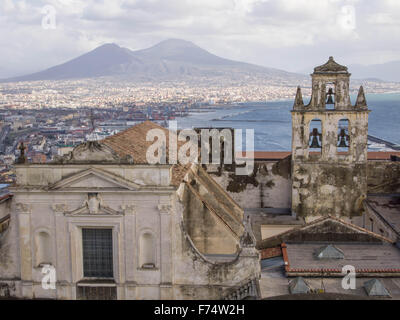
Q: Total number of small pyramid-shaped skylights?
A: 3